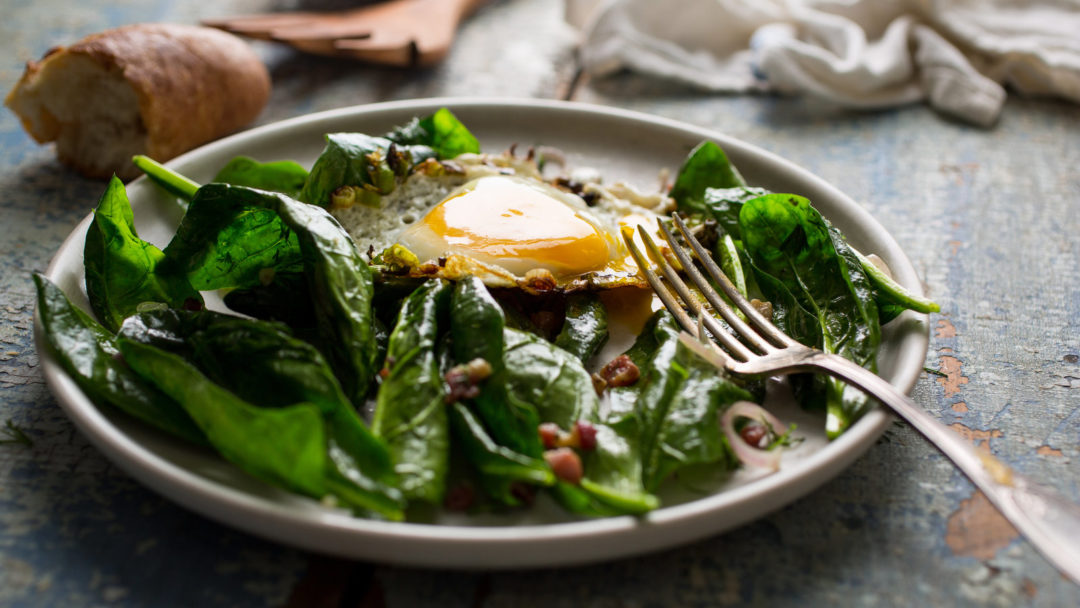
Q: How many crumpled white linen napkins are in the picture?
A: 1